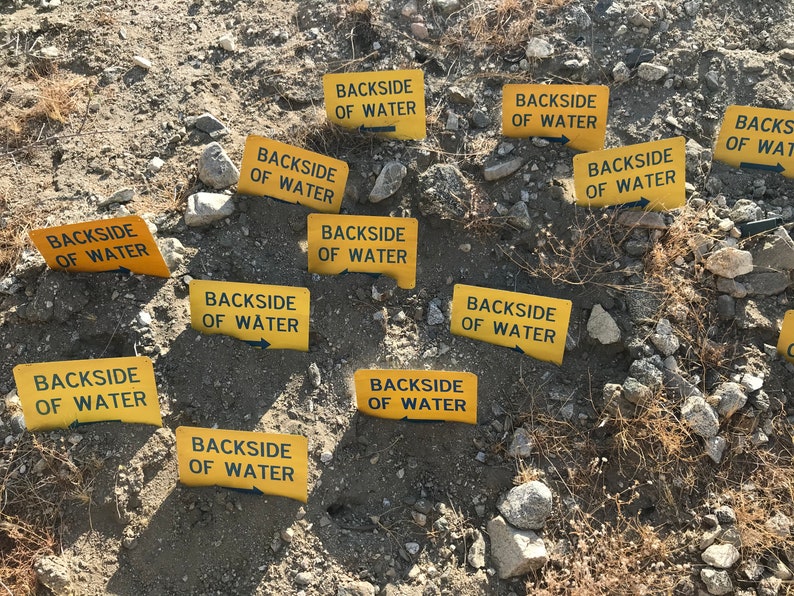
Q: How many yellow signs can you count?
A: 13